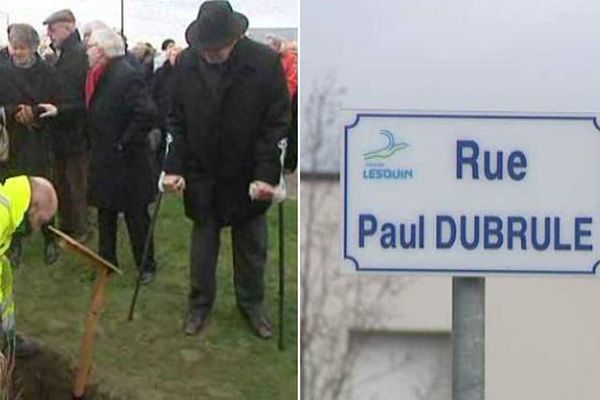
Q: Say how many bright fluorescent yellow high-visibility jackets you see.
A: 1